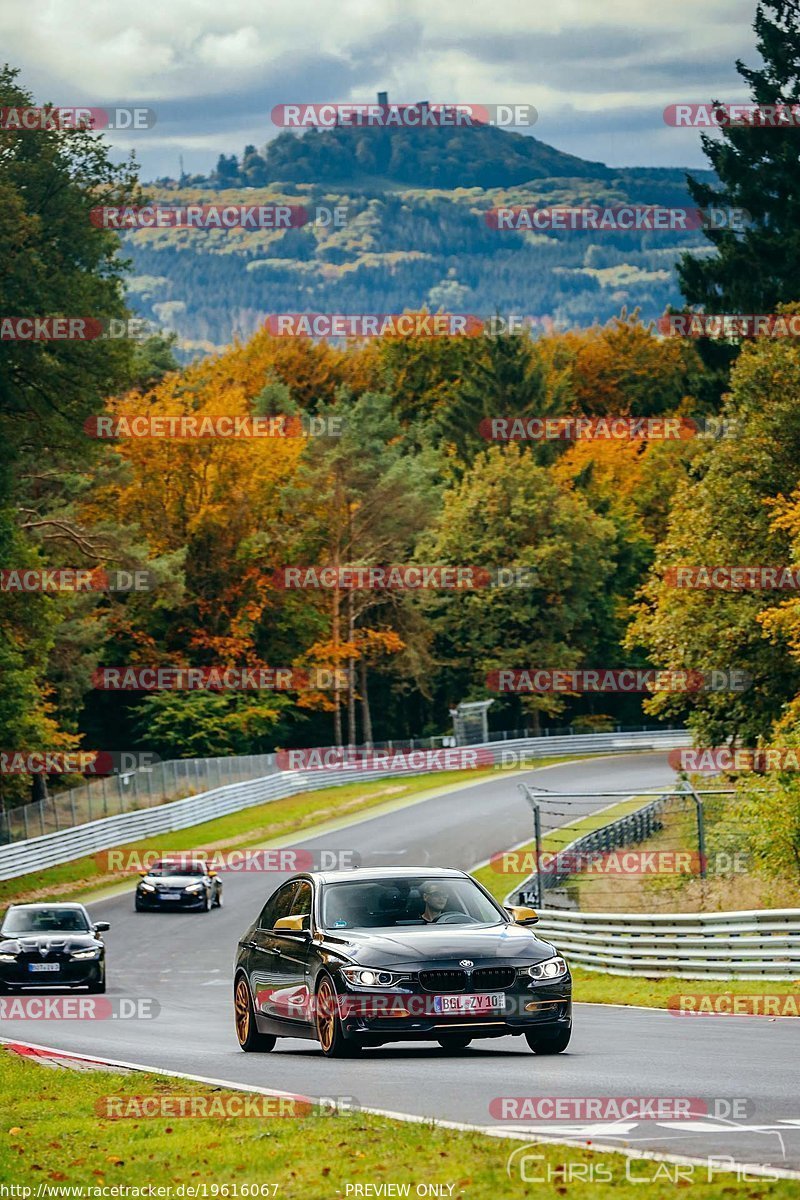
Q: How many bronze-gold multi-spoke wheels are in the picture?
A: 2